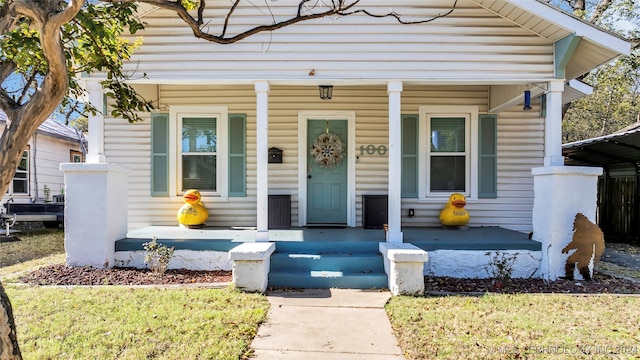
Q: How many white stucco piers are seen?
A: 4